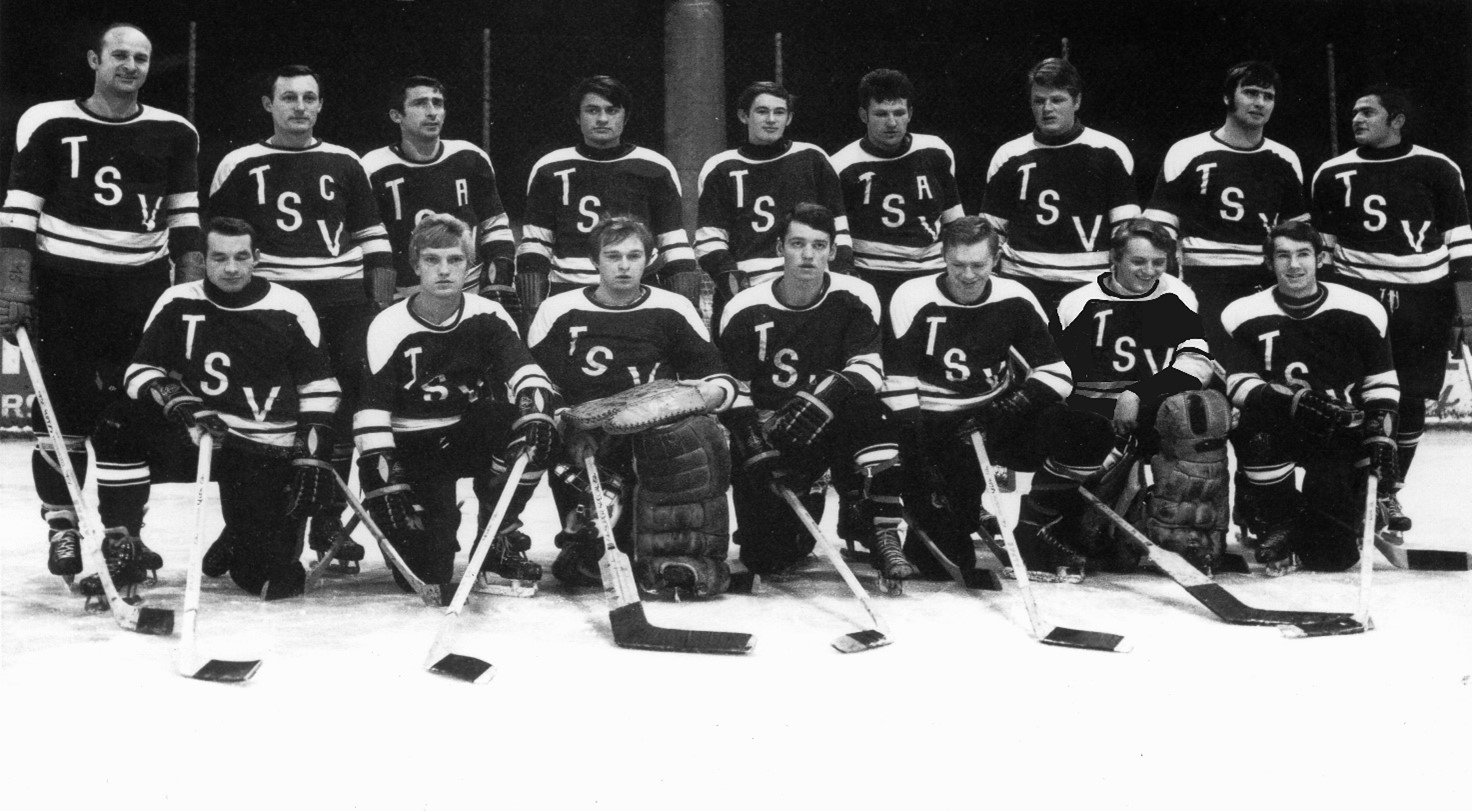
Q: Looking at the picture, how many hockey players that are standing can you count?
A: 9